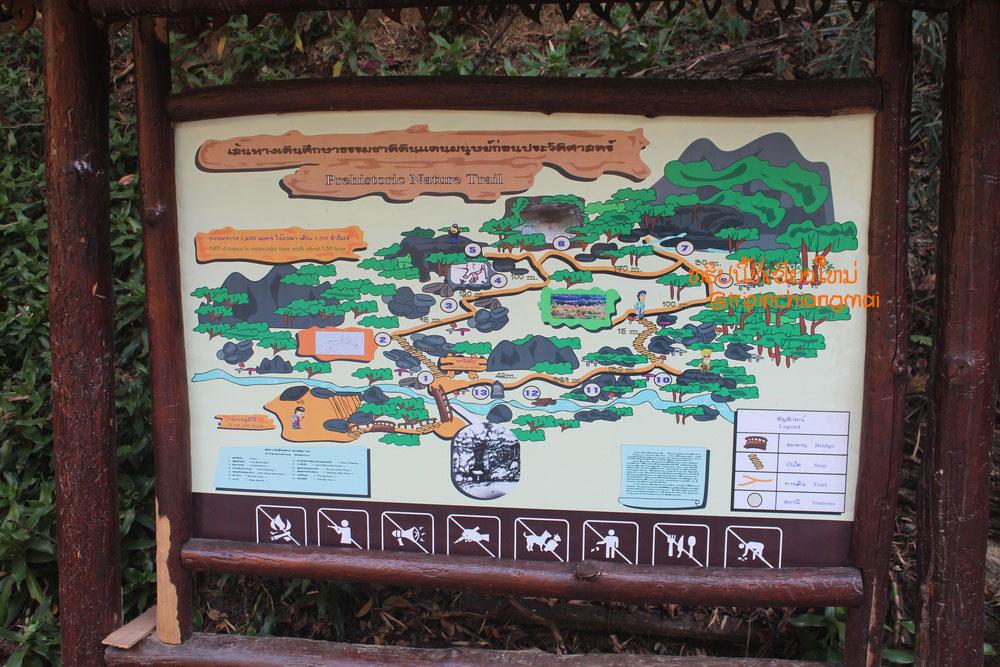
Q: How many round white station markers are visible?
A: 12